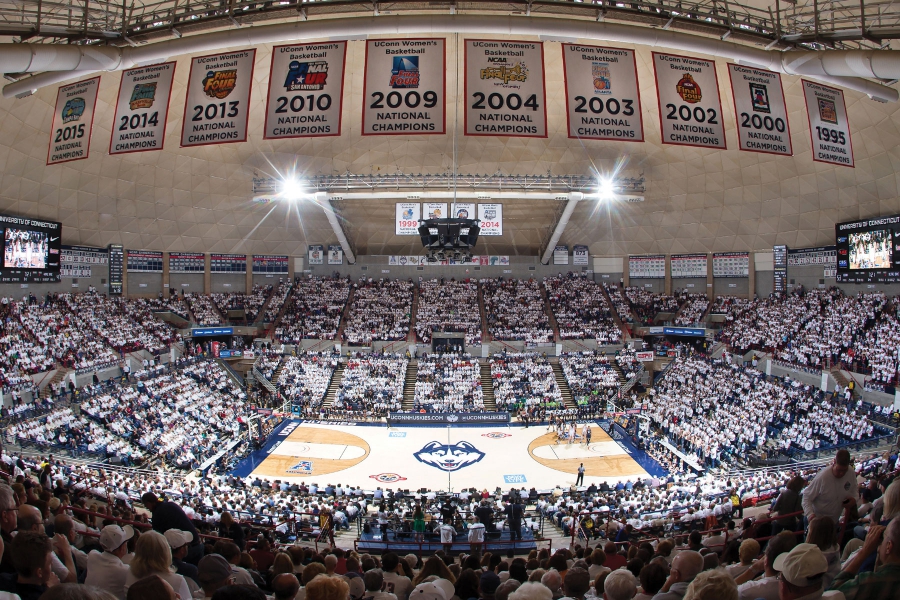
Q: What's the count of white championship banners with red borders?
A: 10